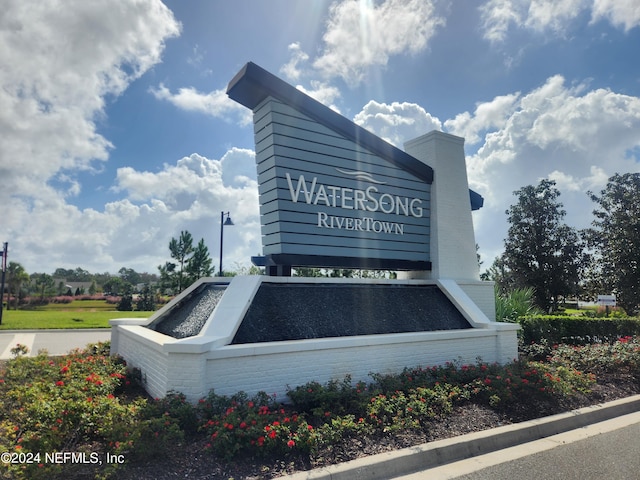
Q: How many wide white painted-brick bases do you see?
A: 1